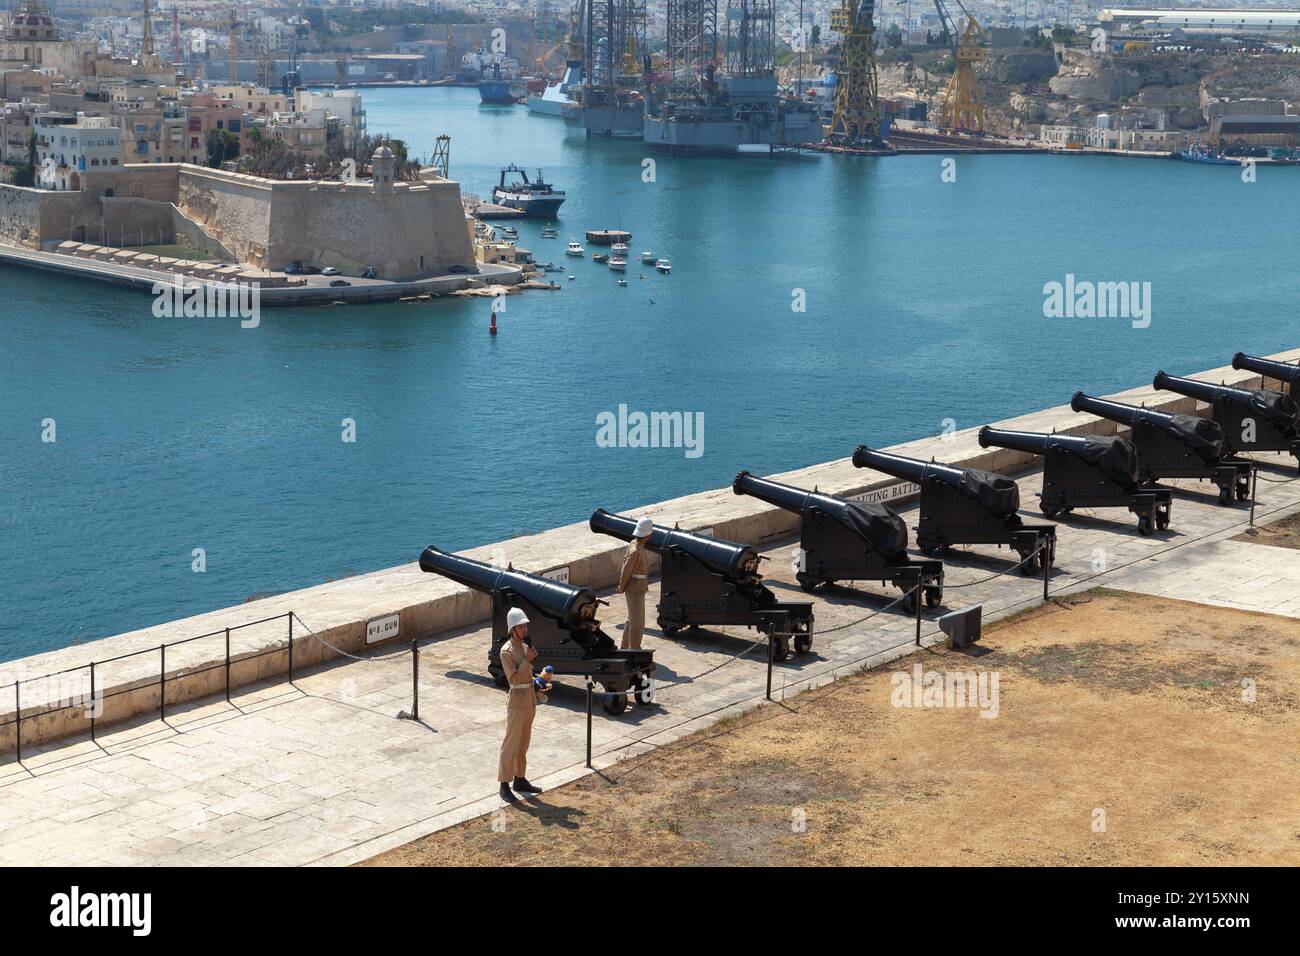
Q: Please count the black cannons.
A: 8